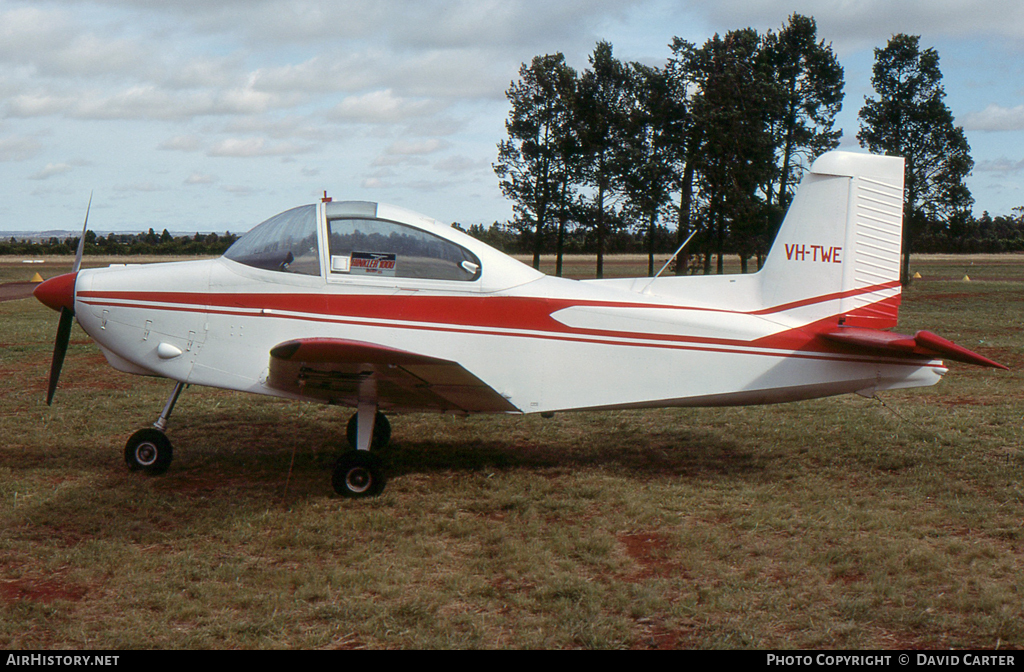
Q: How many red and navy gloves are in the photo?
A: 0